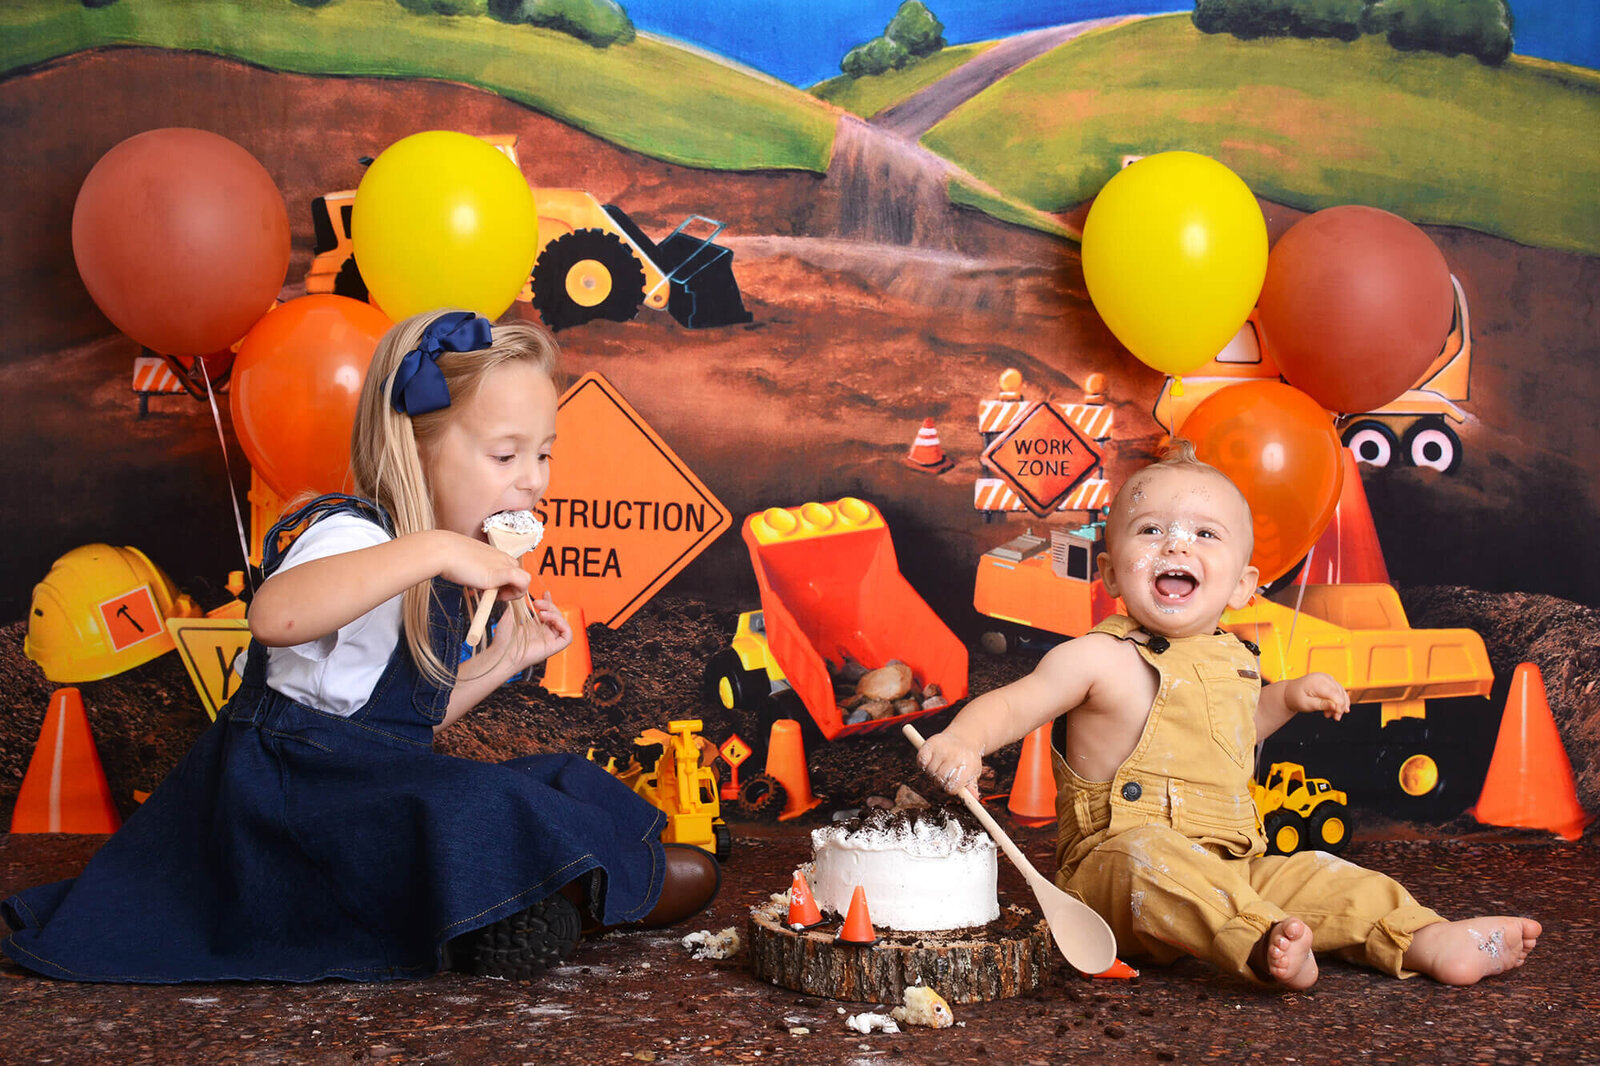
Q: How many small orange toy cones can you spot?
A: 3